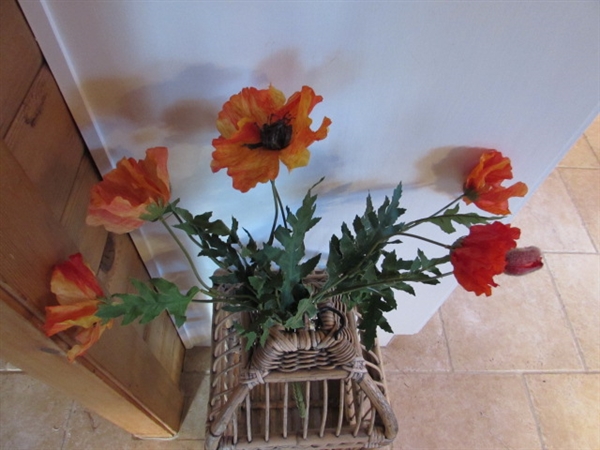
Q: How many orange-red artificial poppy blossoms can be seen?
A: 5